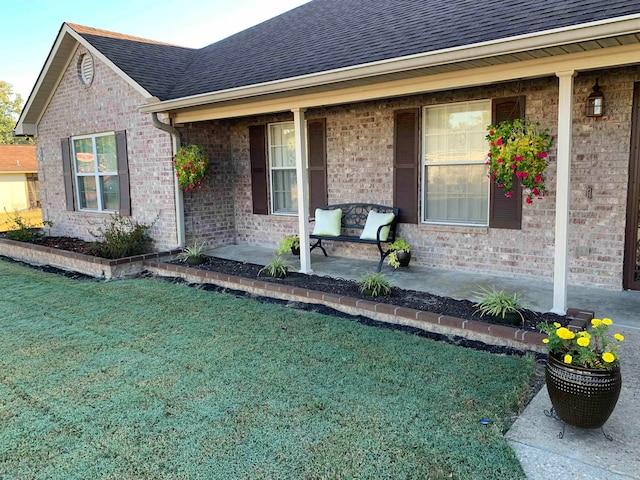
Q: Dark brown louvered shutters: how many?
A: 6